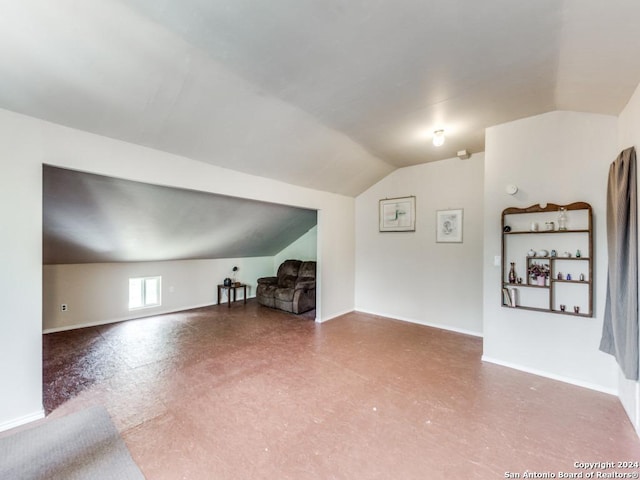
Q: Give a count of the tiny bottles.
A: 5